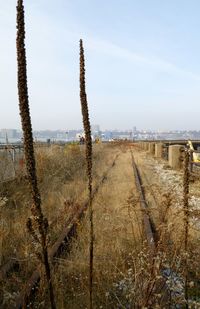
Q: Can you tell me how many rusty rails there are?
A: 2